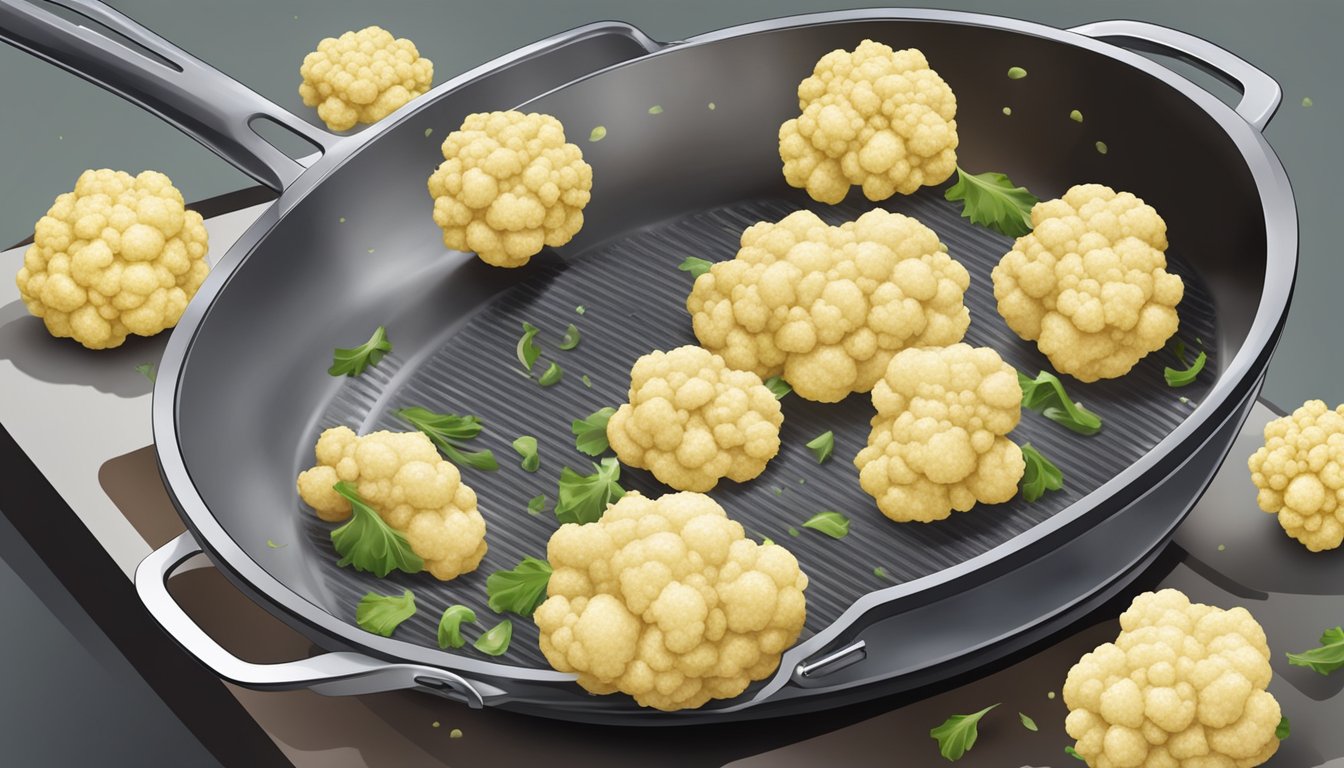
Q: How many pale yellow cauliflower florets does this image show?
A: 12